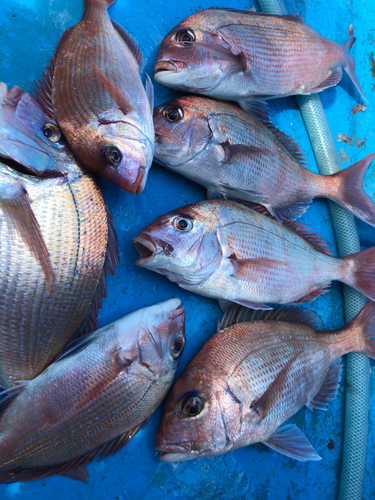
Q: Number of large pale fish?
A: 1